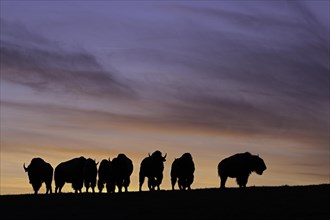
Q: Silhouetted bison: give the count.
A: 8